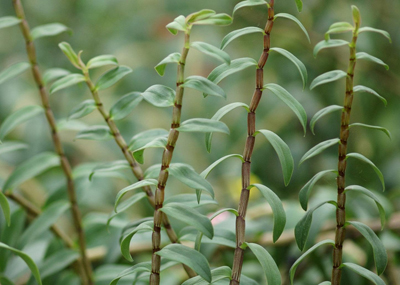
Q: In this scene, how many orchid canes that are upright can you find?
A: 5